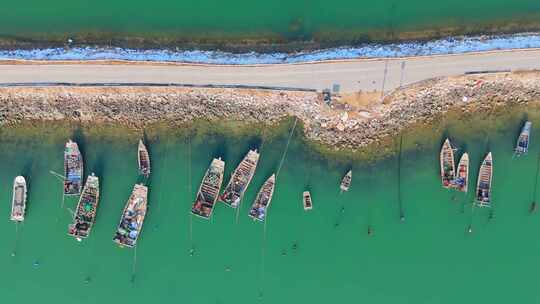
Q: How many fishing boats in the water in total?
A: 14